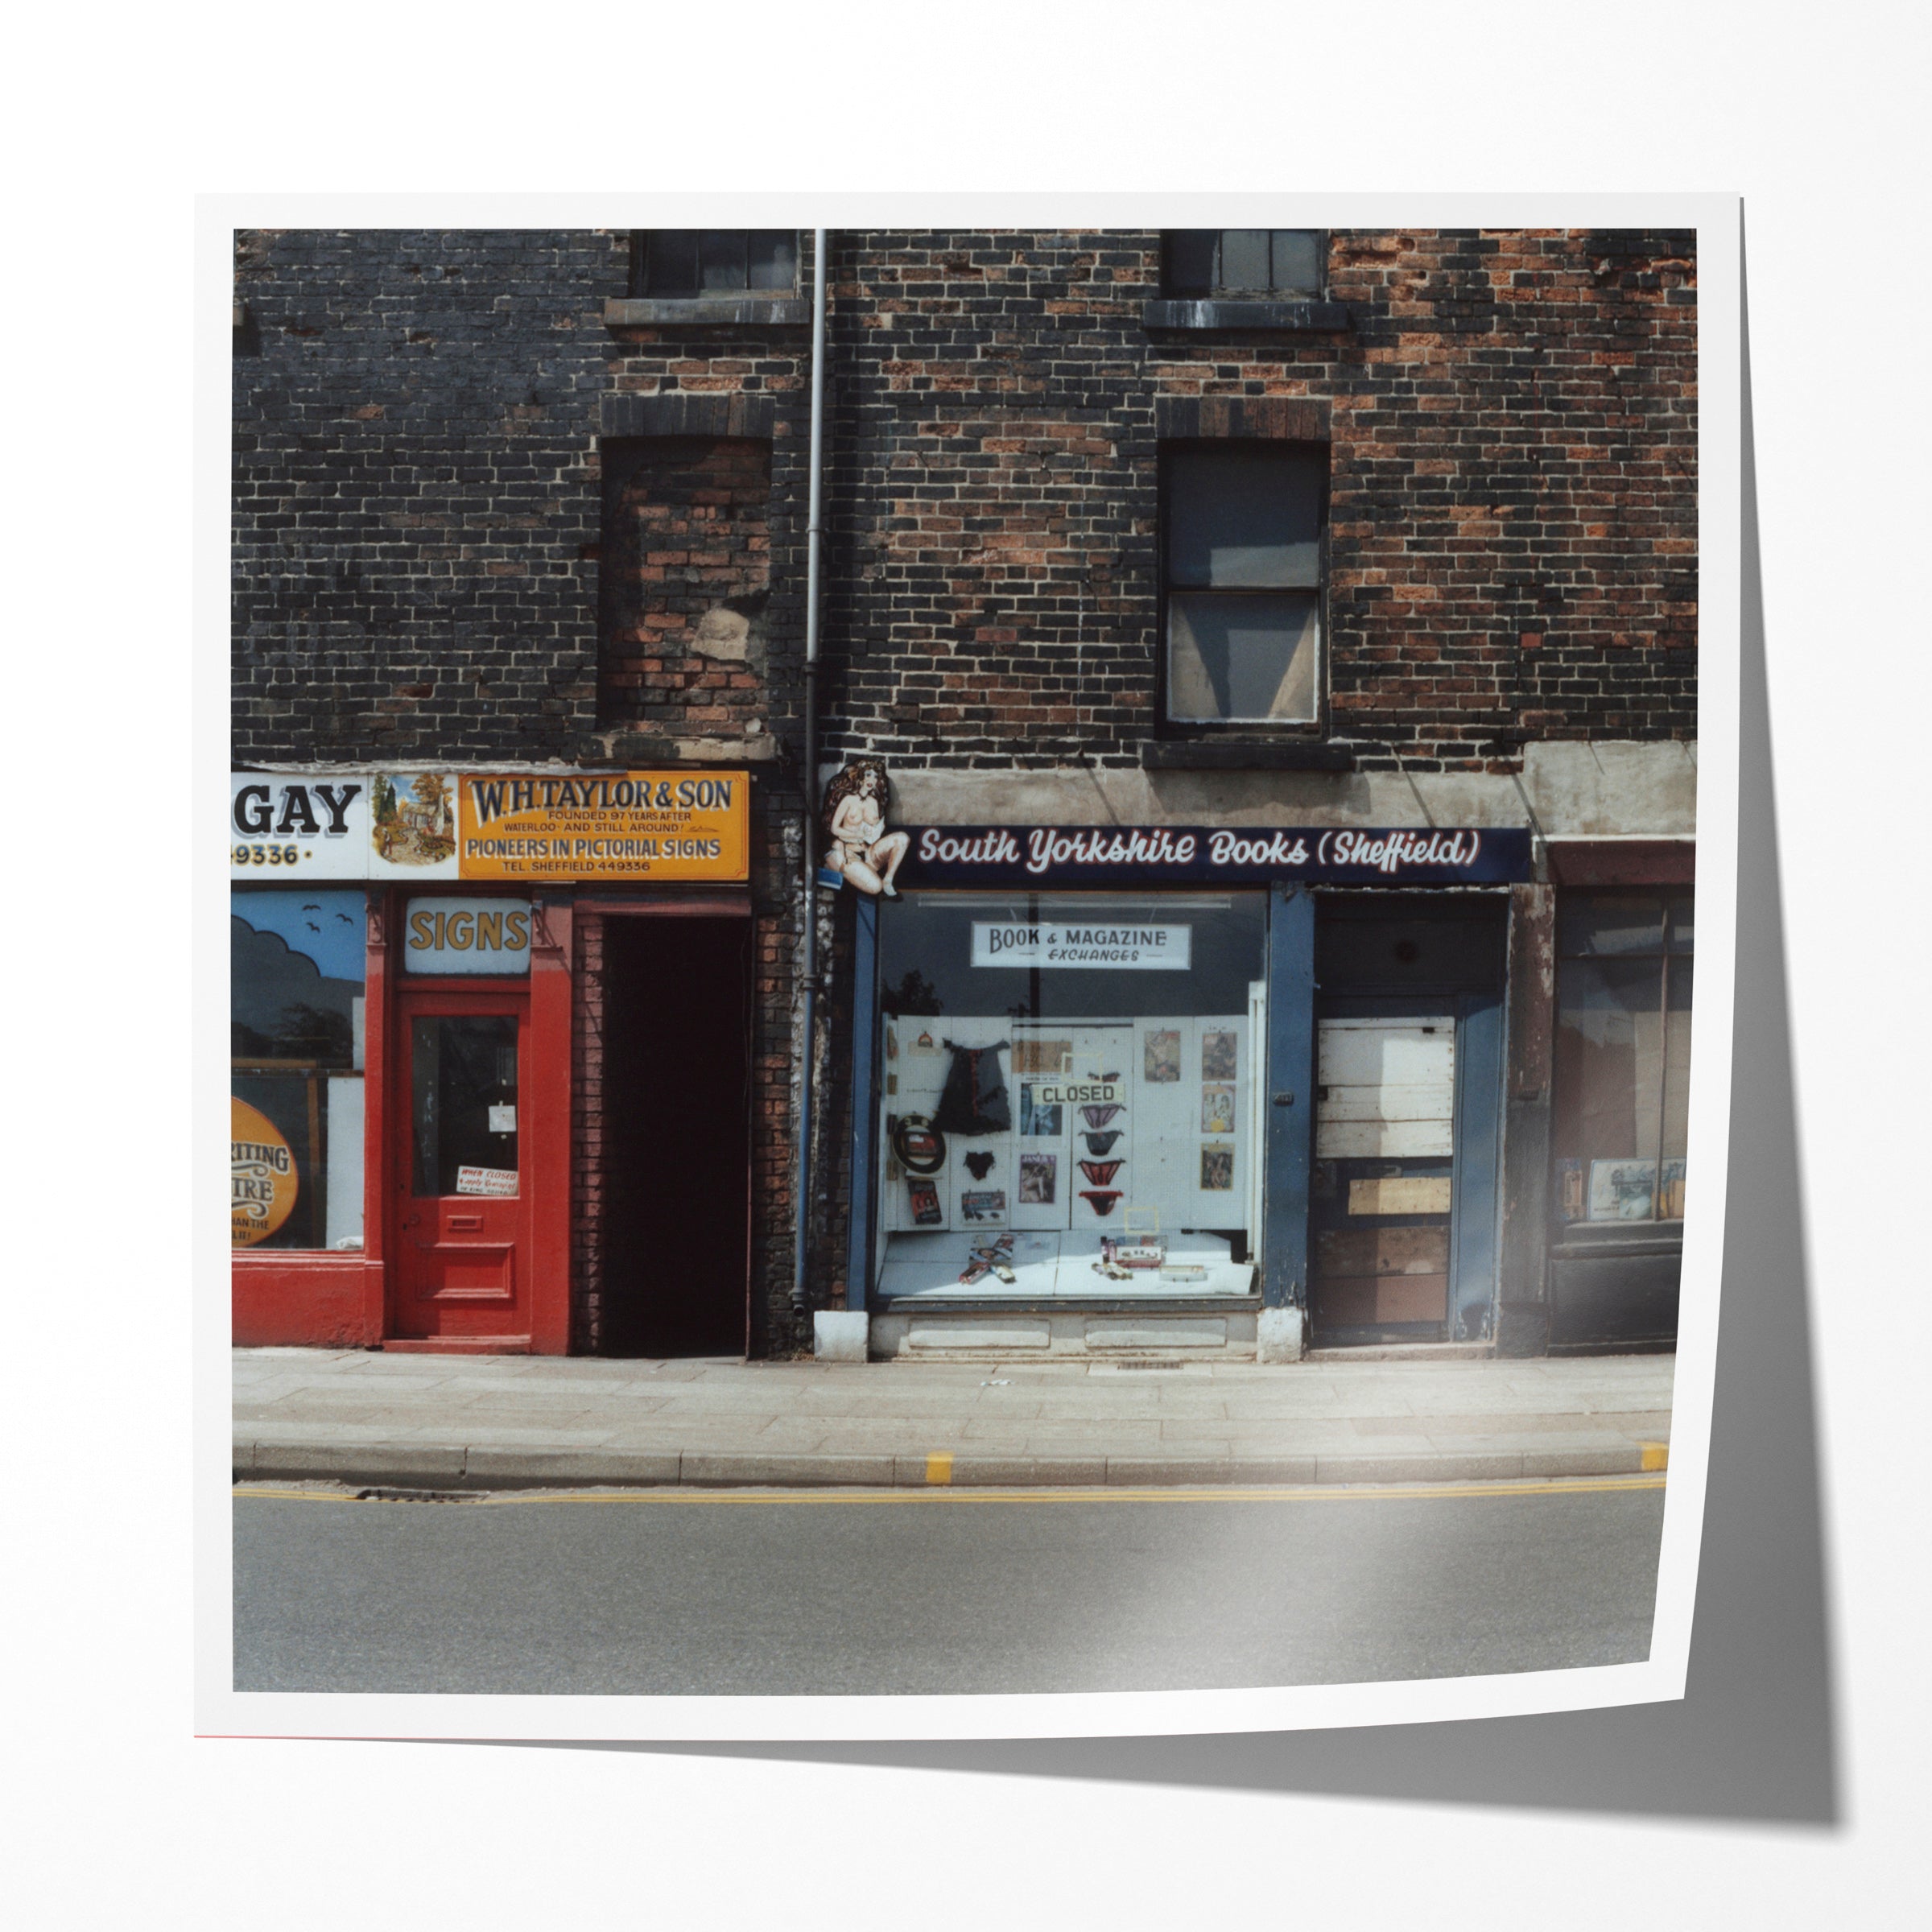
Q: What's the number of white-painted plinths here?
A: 2